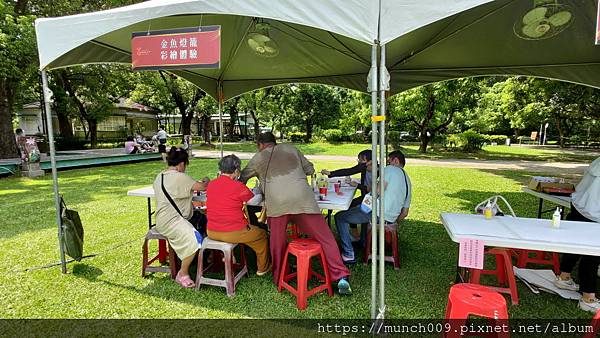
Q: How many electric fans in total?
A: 2